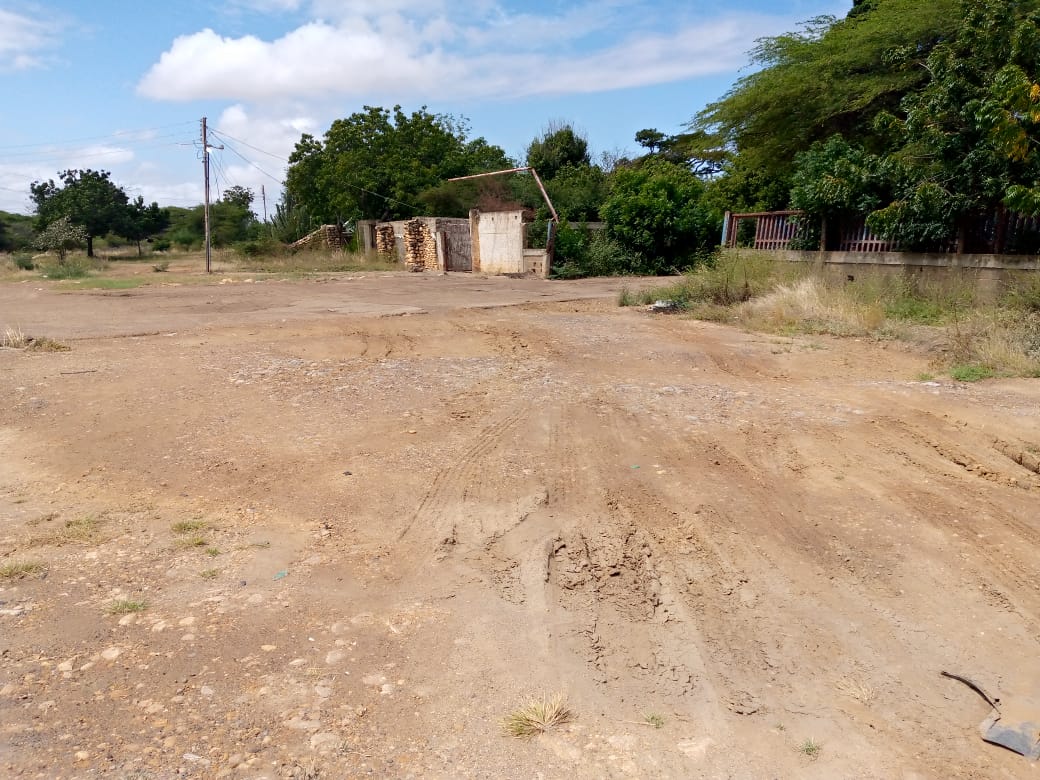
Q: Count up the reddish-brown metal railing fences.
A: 1